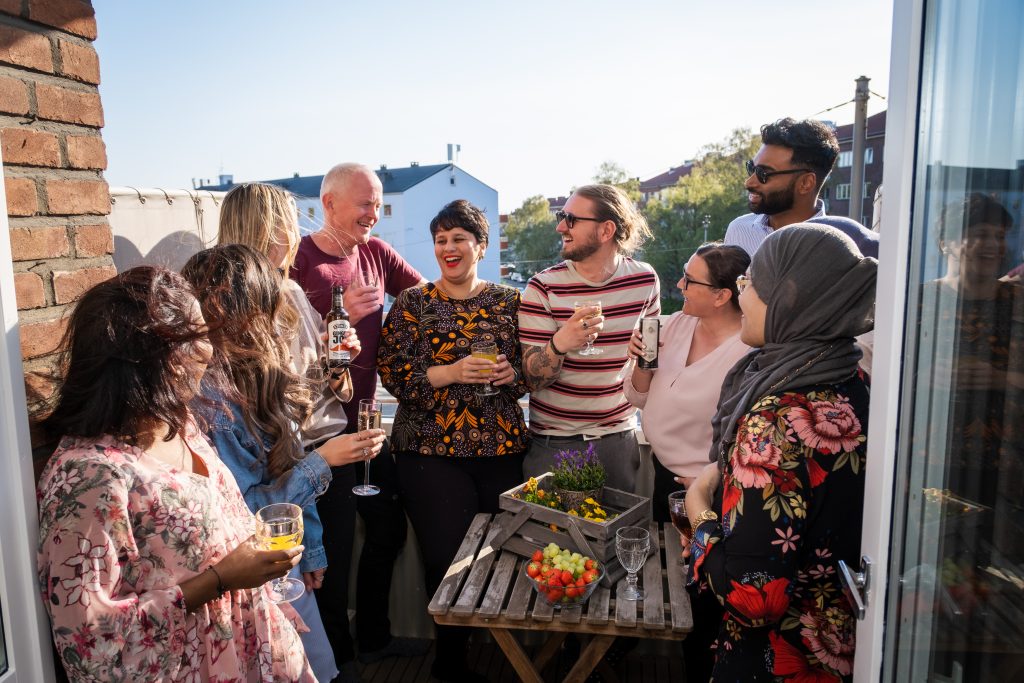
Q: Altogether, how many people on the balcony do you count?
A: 9